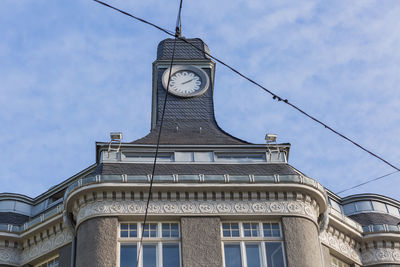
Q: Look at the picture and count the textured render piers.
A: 3